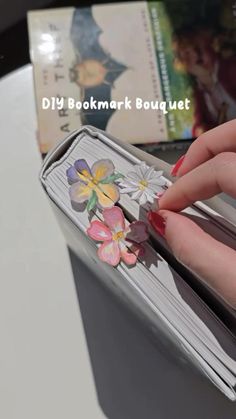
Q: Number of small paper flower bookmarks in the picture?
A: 3